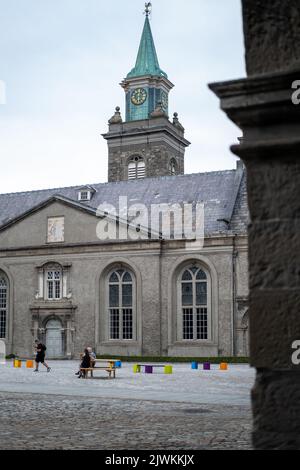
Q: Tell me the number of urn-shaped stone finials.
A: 3